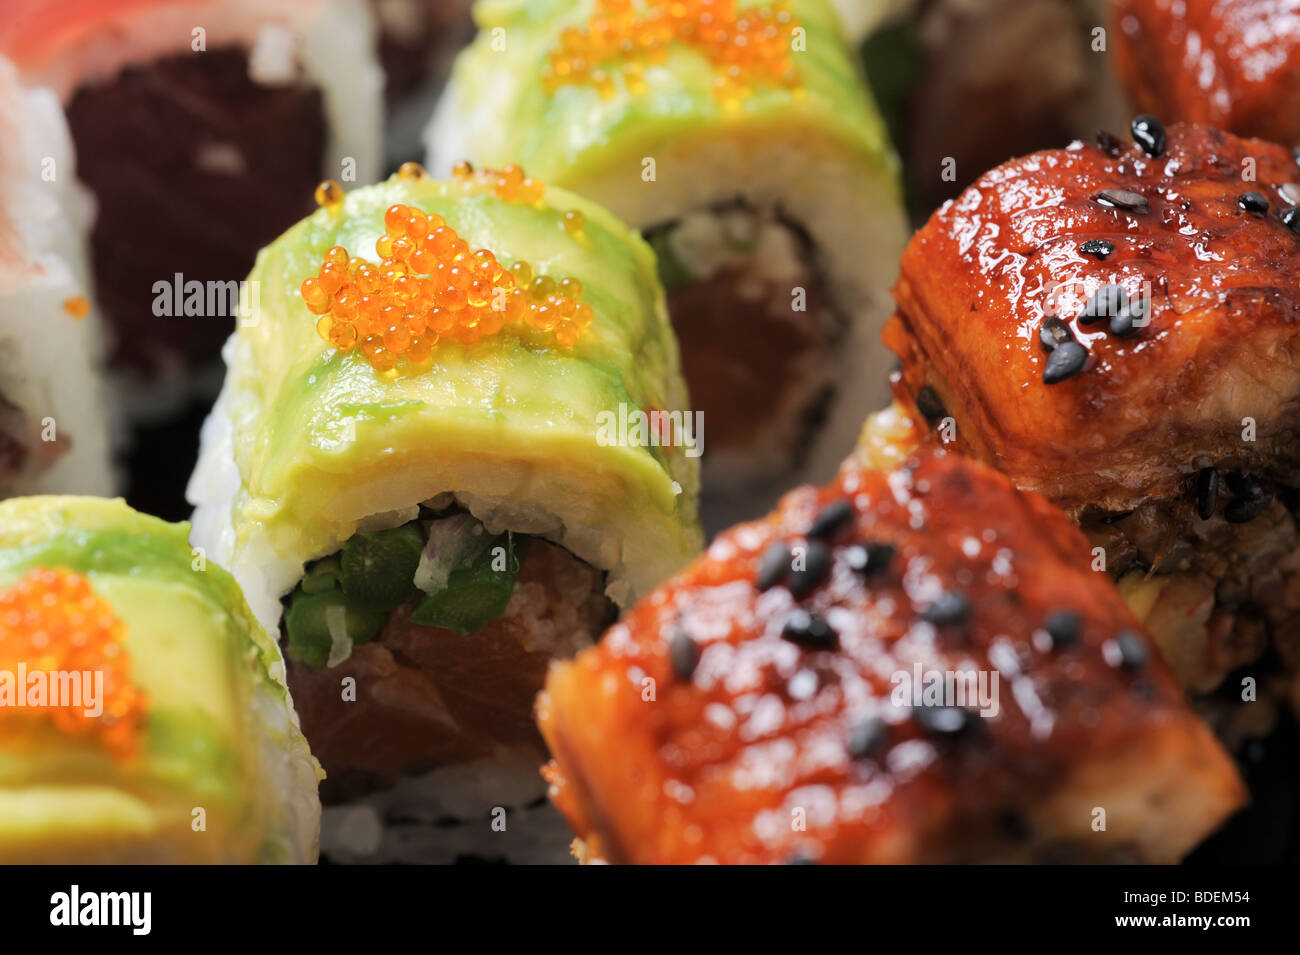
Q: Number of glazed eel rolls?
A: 3